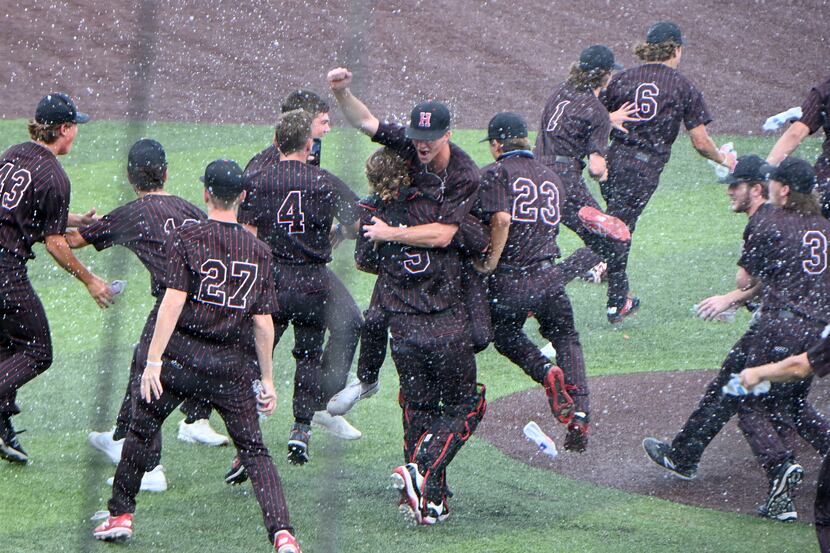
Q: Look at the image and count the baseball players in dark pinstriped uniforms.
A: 14